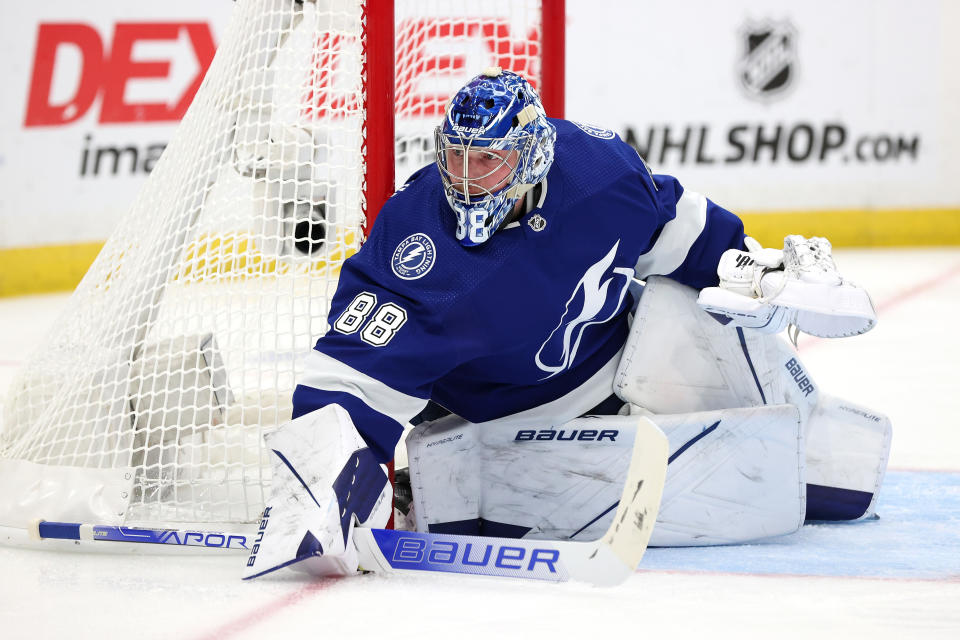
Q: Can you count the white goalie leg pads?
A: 2